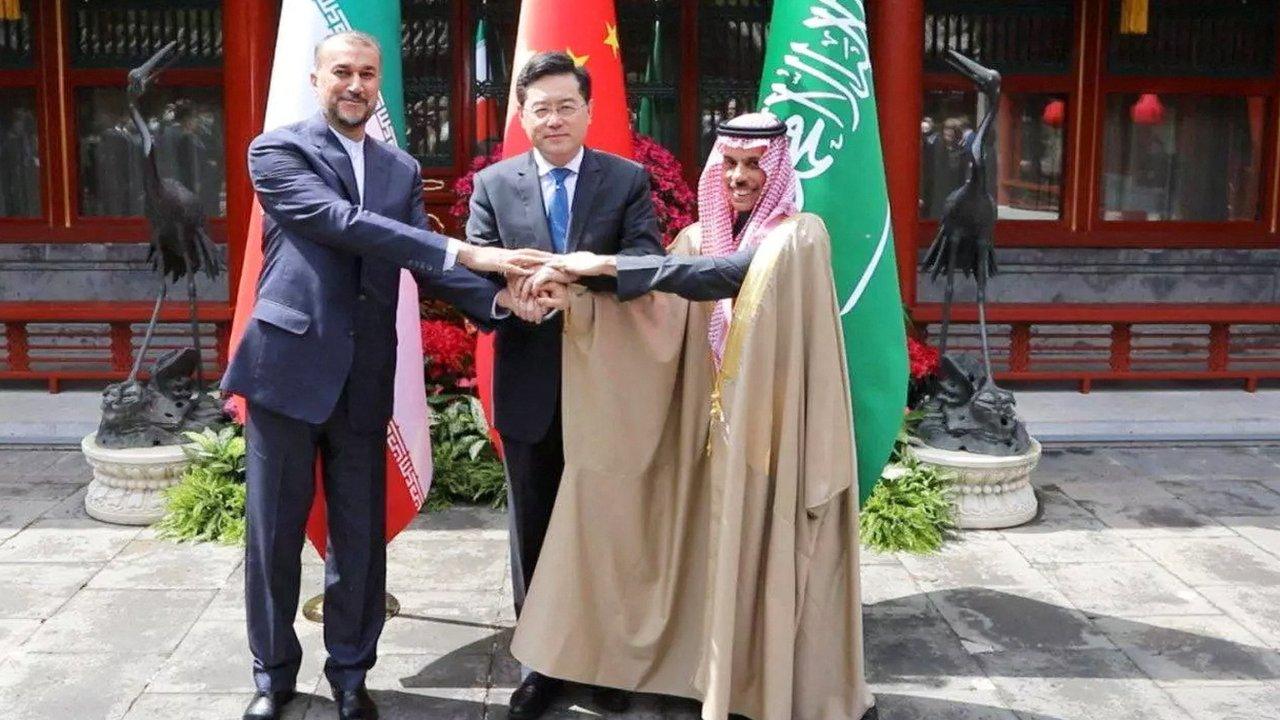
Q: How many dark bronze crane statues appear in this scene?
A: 2